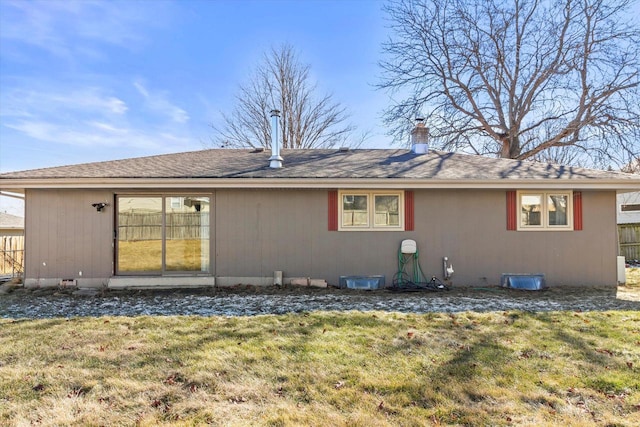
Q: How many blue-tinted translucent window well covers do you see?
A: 2